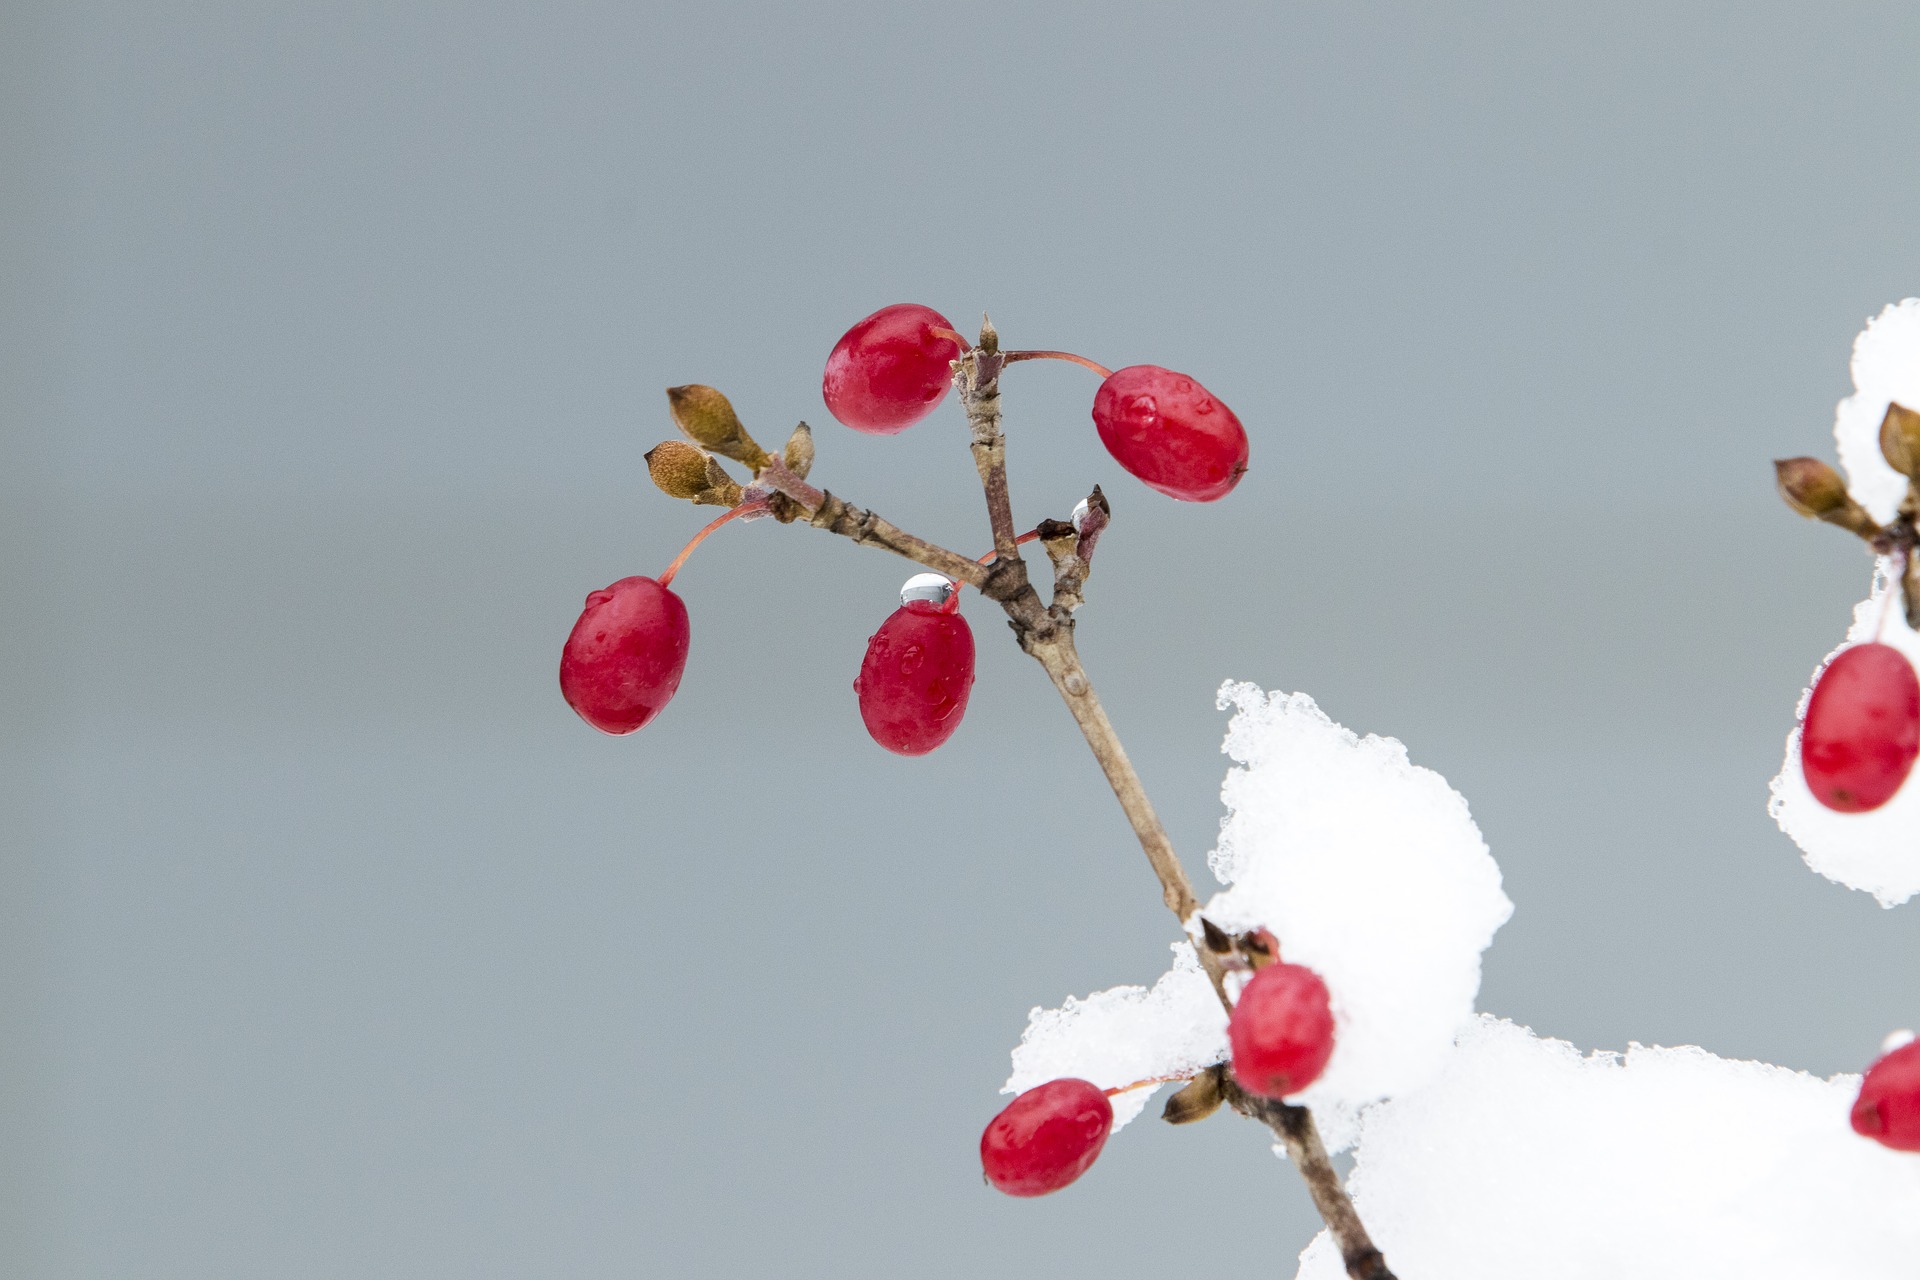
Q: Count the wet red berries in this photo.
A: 8